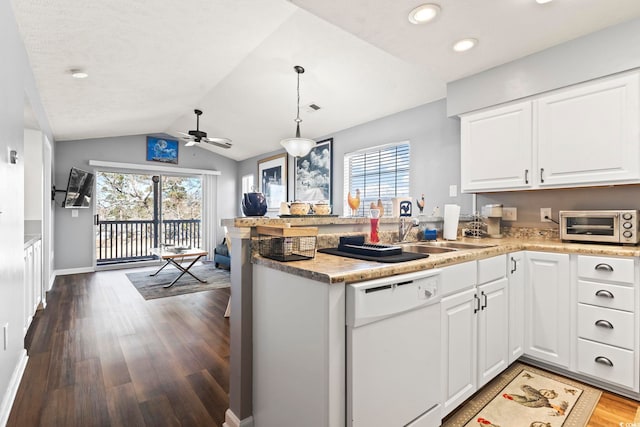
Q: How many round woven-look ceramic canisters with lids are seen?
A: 2